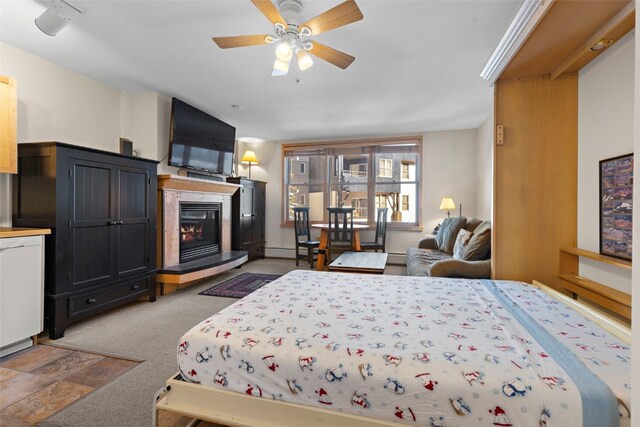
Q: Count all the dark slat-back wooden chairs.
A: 3